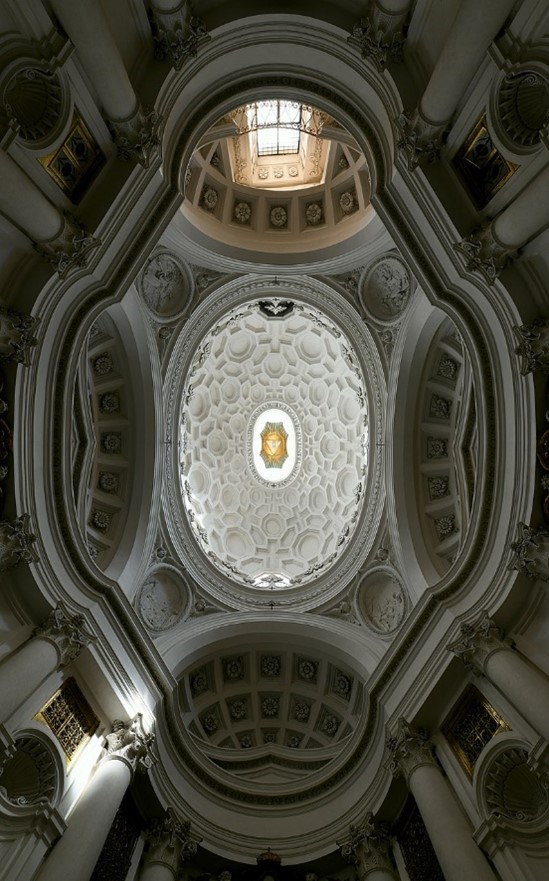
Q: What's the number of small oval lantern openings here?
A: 1